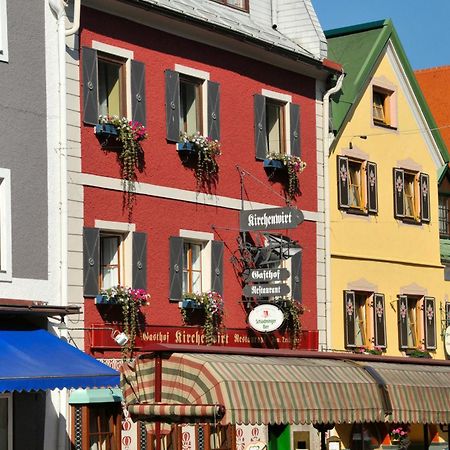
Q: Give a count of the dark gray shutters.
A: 11